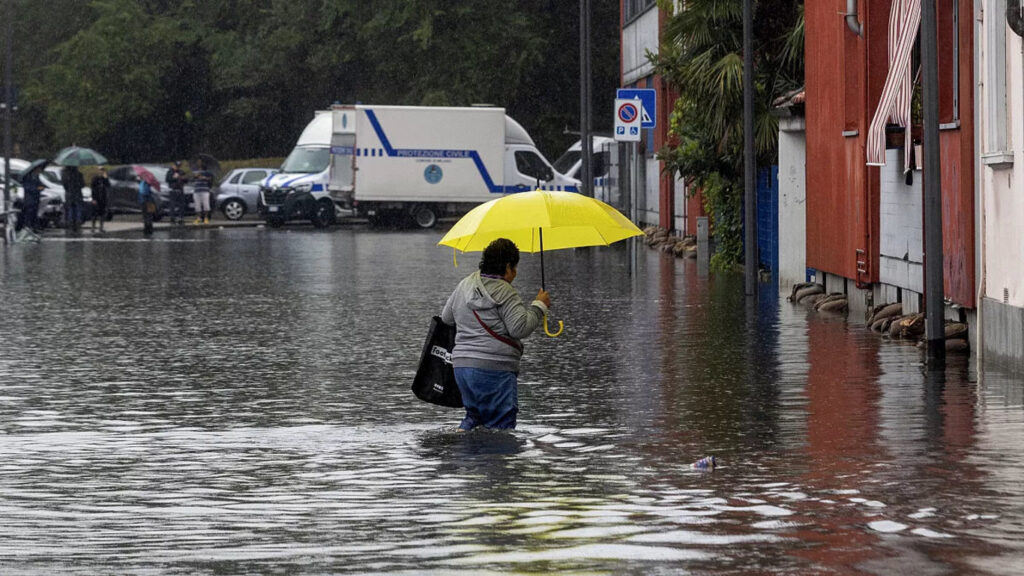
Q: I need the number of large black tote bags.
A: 1